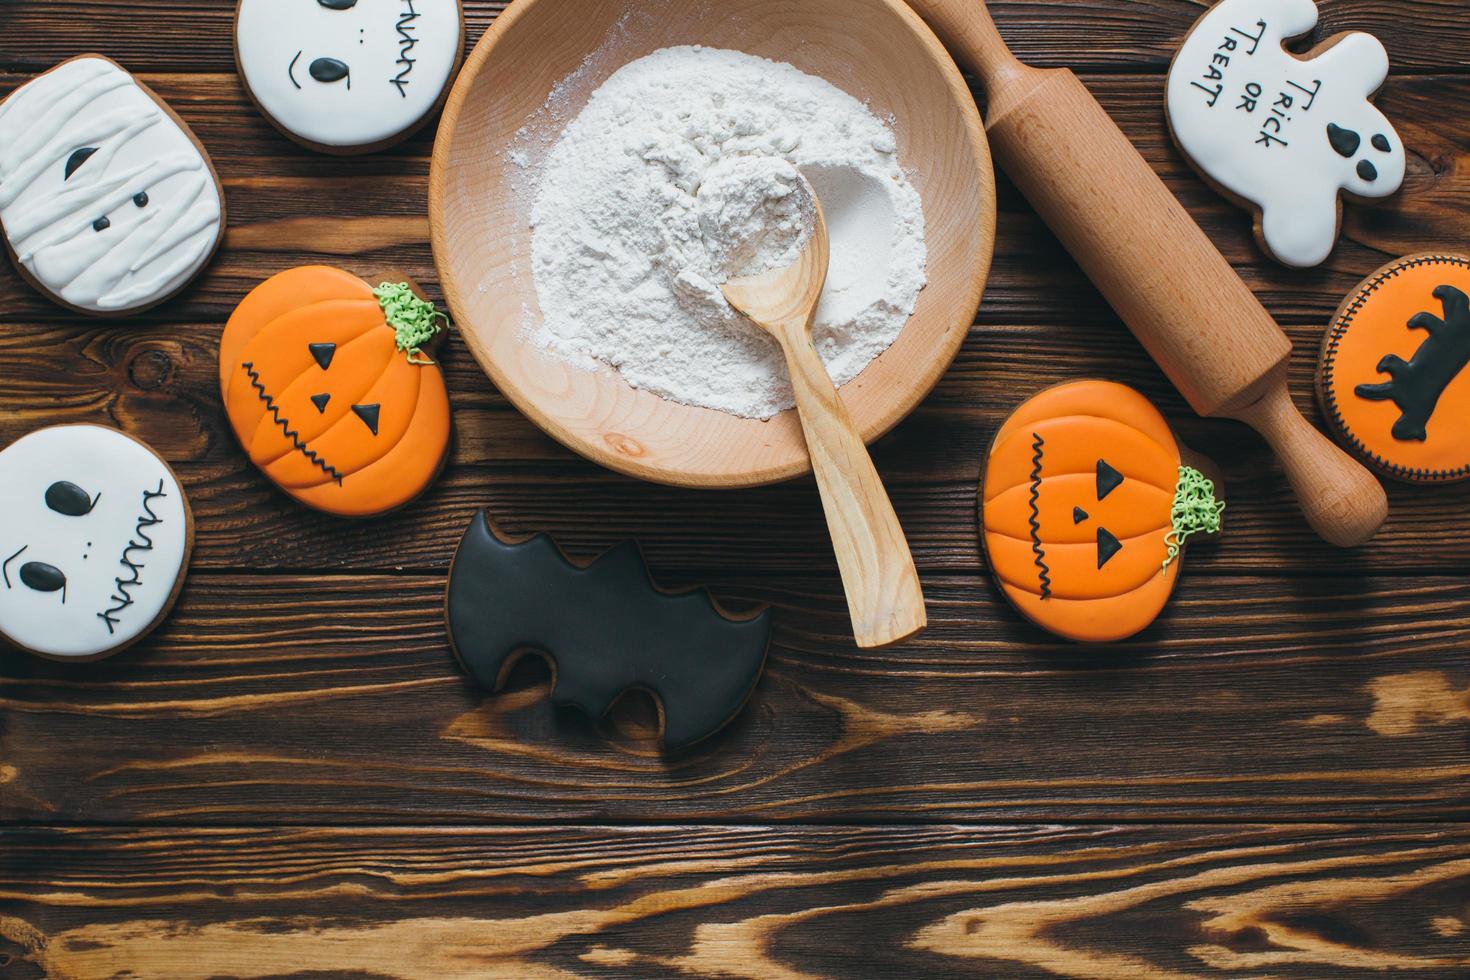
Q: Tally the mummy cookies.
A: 1